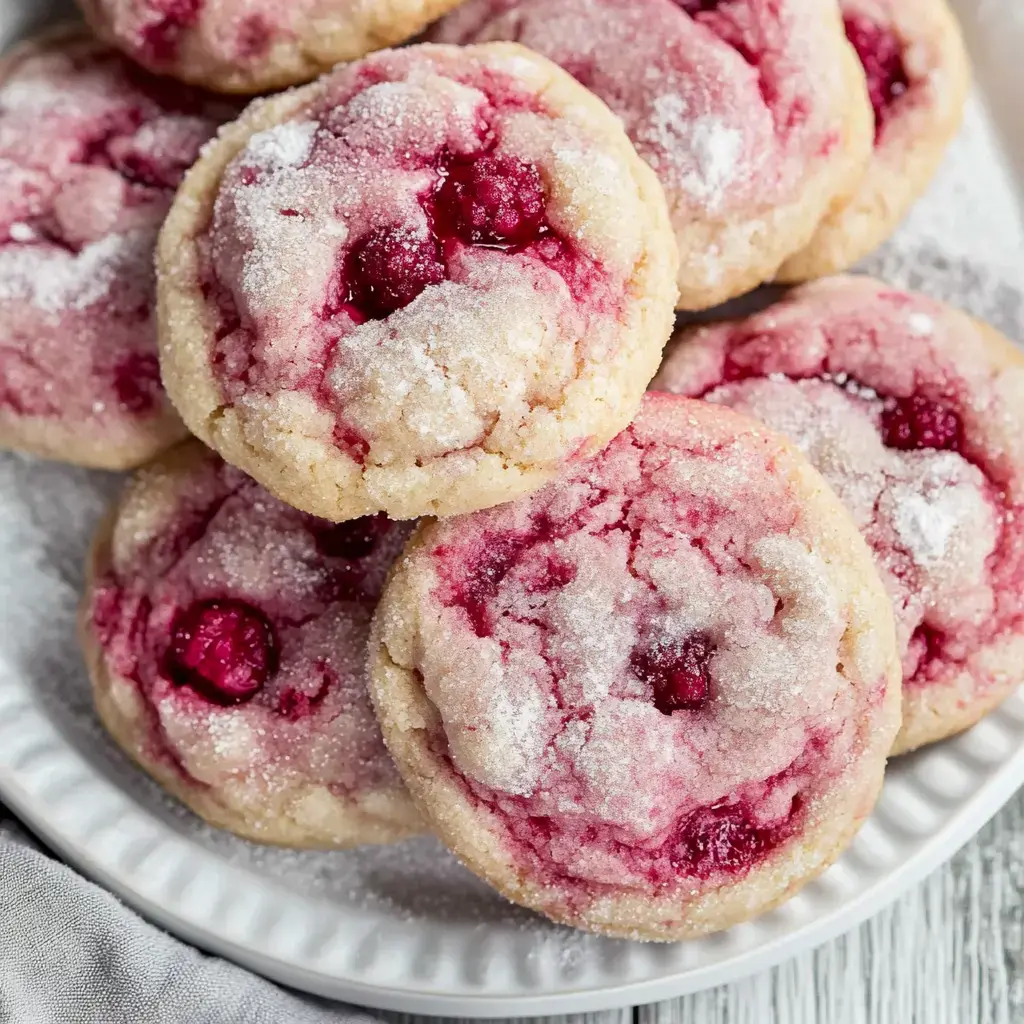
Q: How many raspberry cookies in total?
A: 8